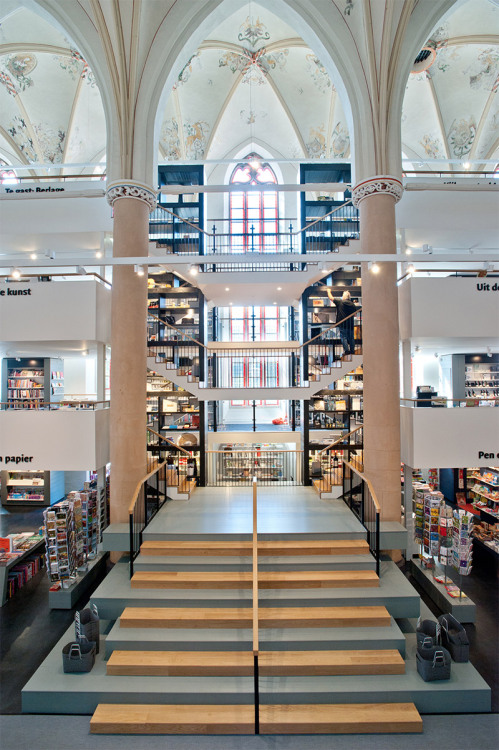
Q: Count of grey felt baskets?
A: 5